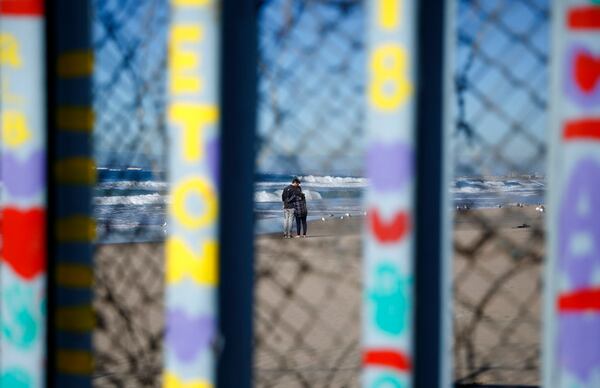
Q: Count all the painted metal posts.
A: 4